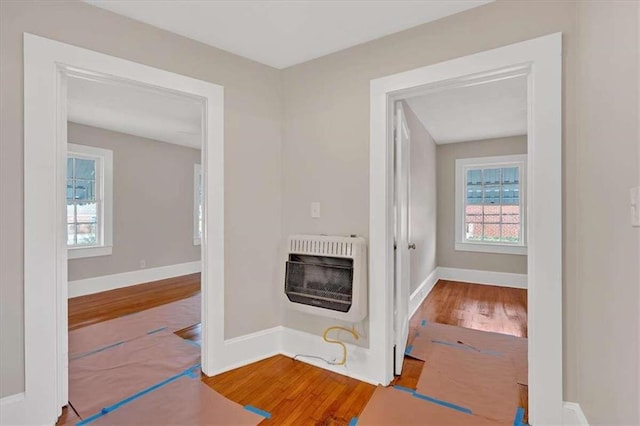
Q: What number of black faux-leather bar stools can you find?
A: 0